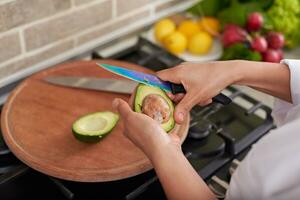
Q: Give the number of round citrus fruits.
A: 5